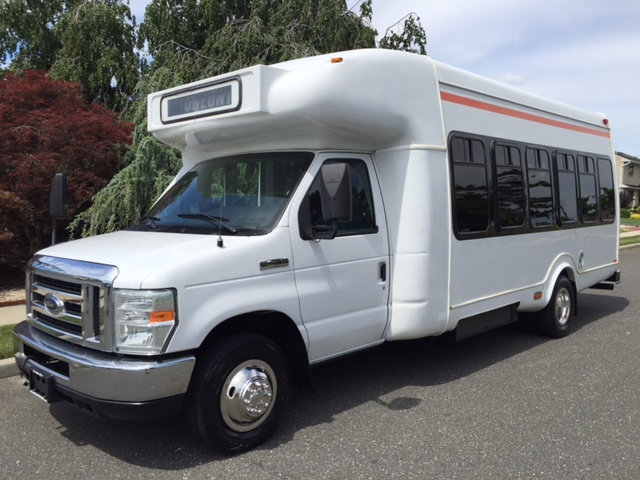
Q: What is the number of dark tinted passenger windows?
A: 6